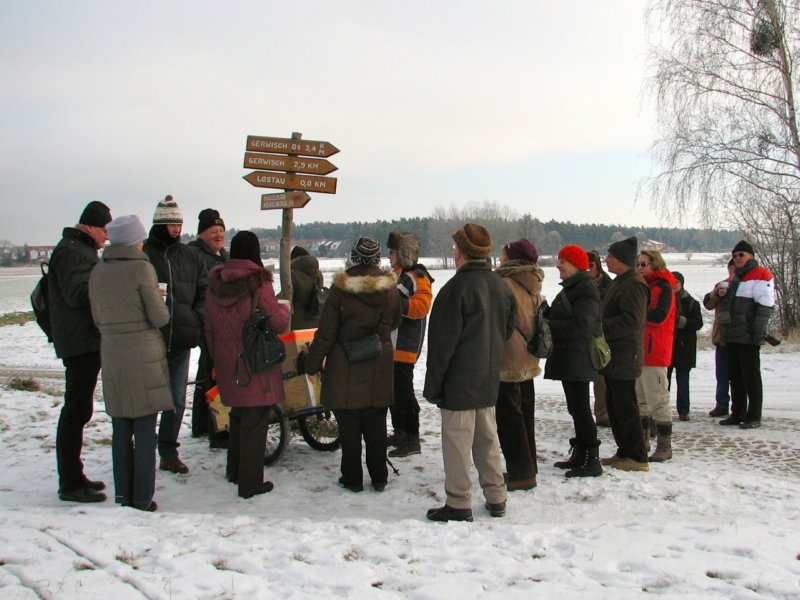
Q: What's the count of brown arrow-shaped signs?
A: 4